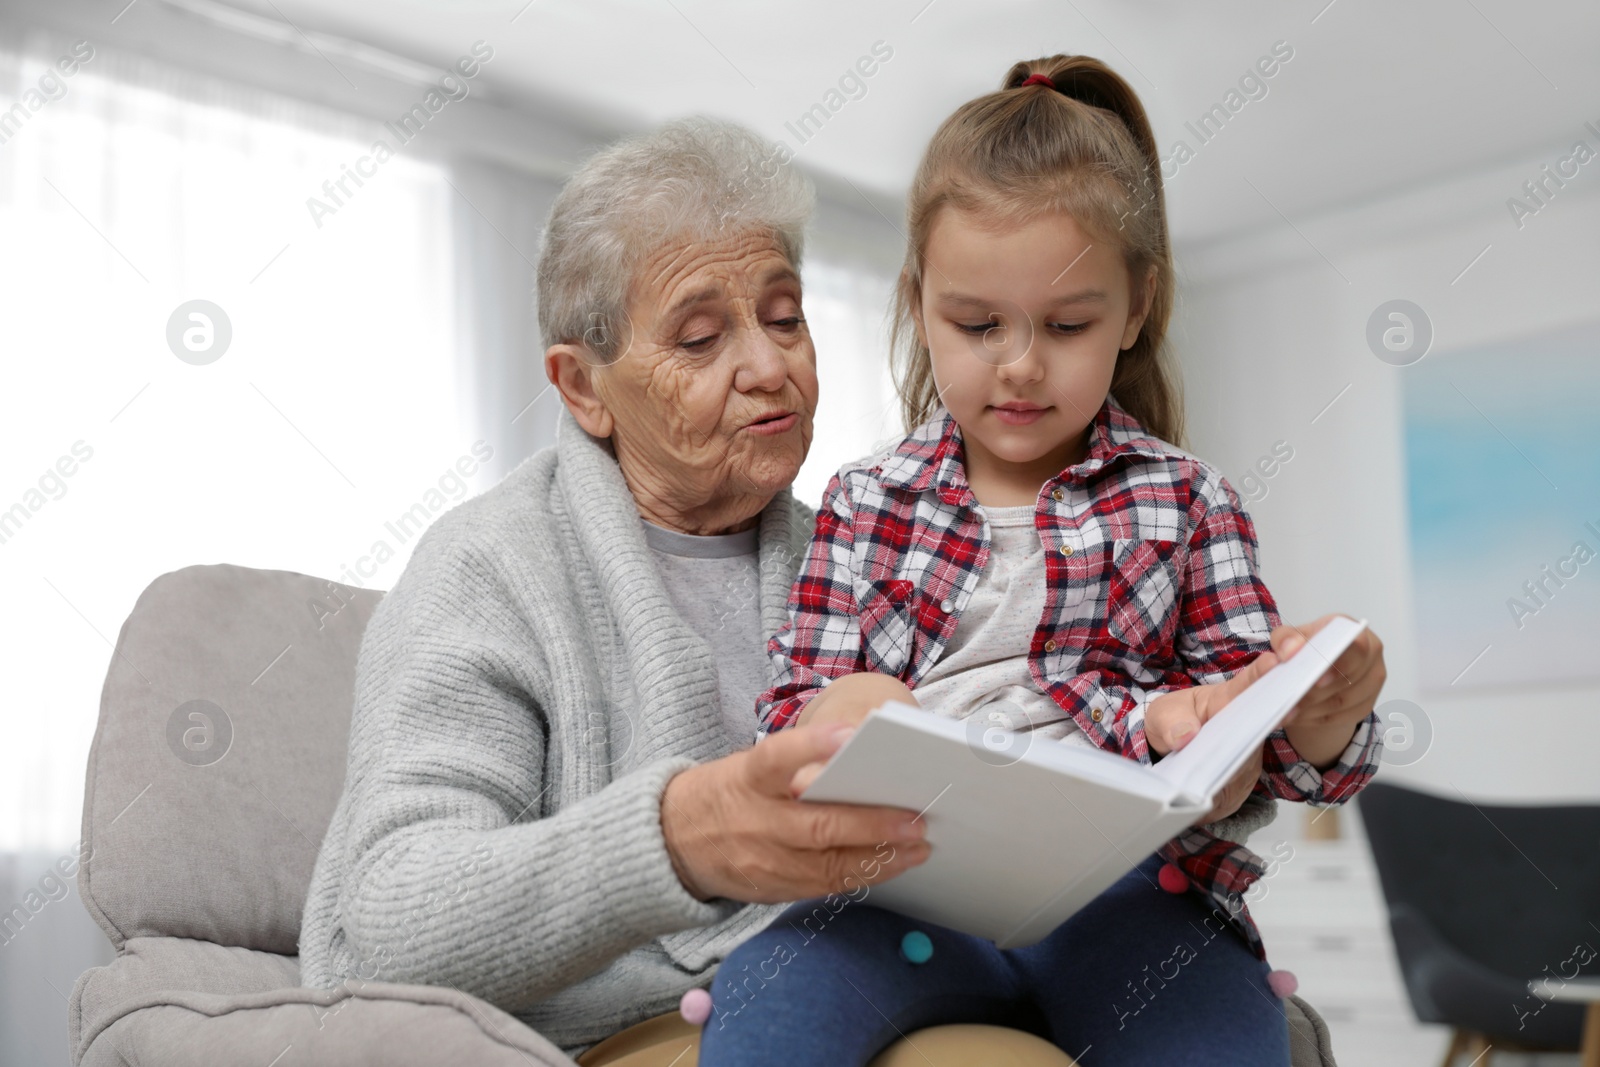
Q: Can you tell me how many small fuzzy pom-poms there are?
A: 4